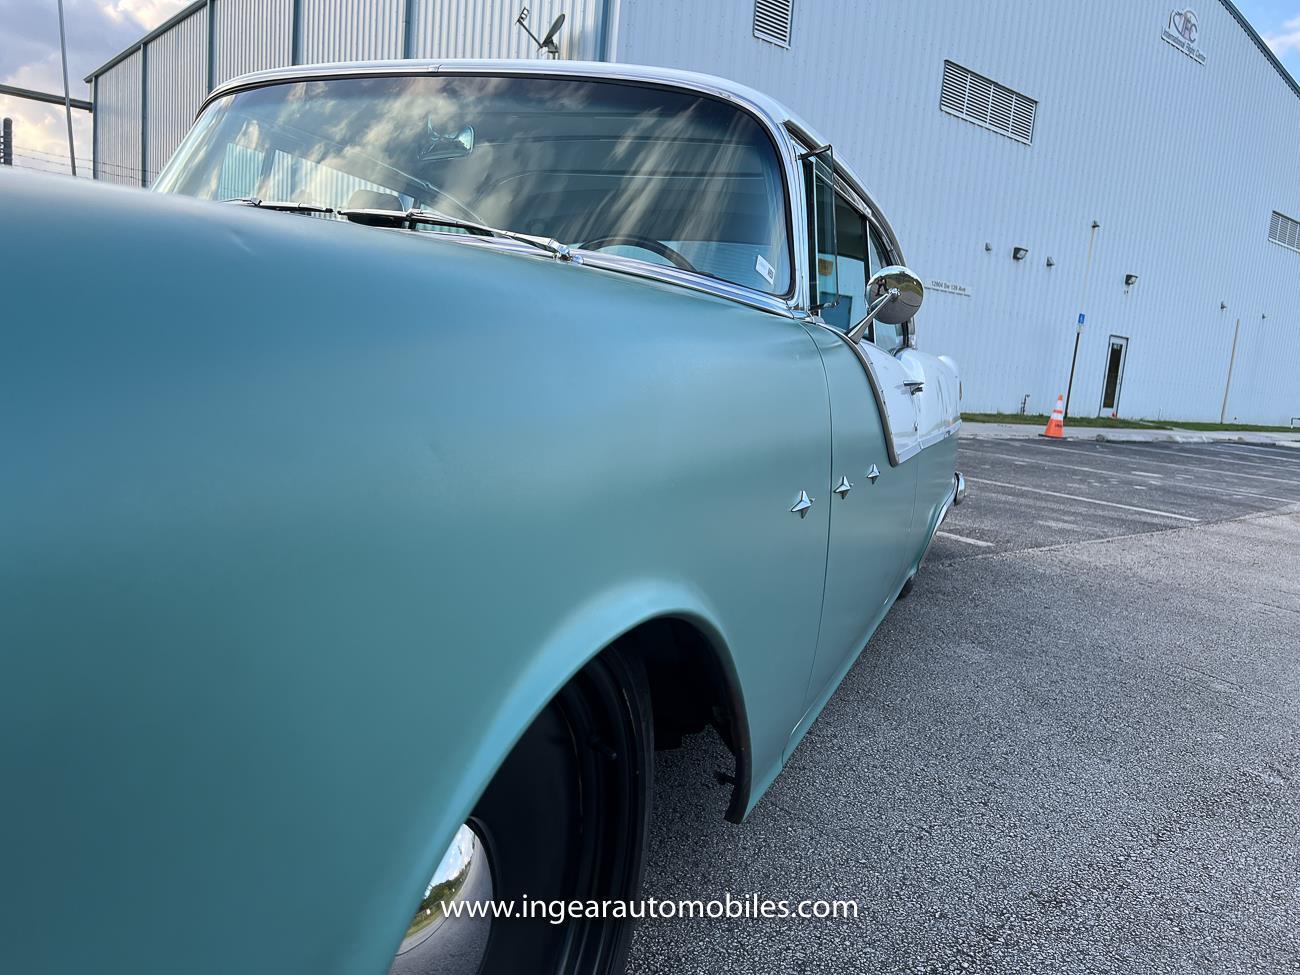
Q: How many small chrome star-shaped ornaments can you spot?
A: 3